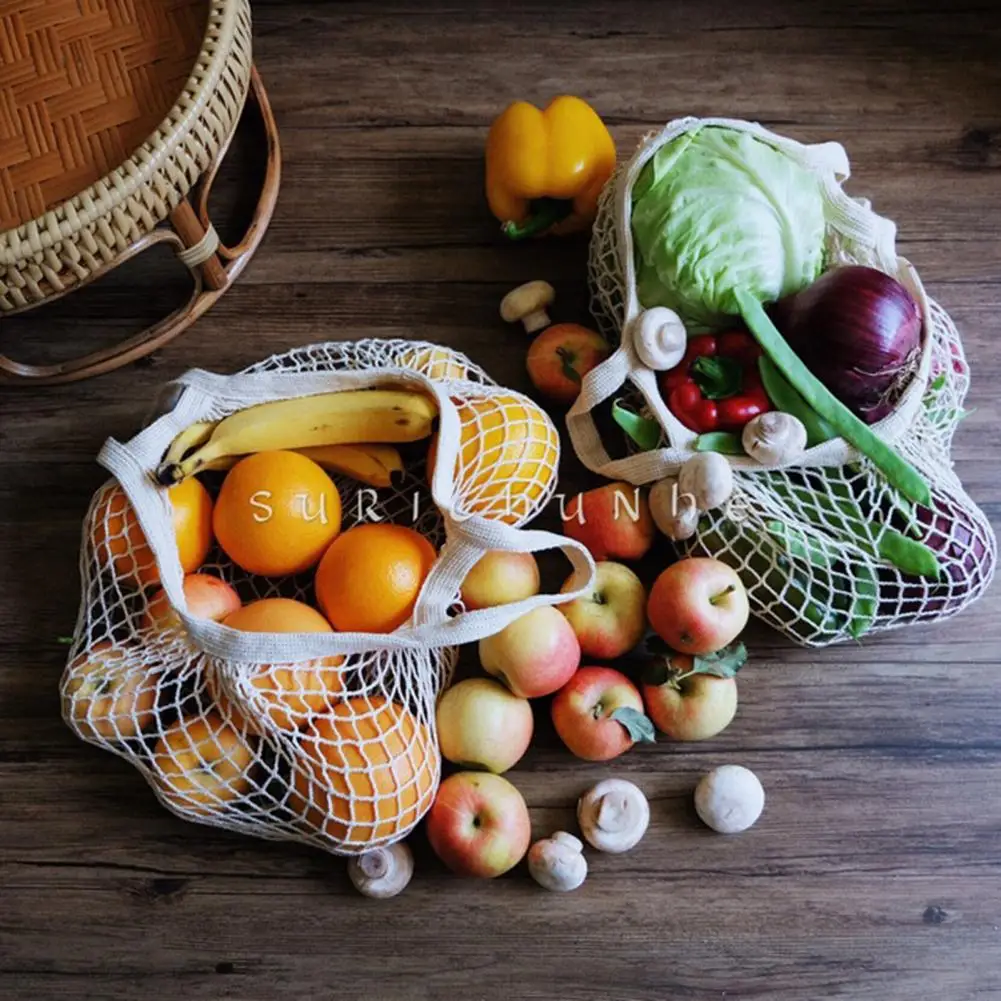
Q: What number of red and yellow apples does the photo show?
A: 13